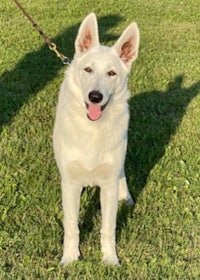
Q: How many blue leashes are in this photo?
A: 0